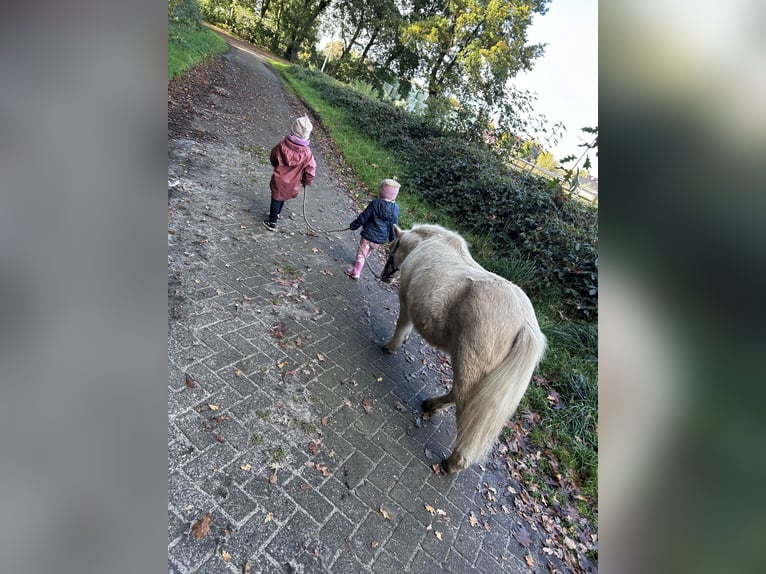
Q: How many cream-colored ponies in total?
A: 1